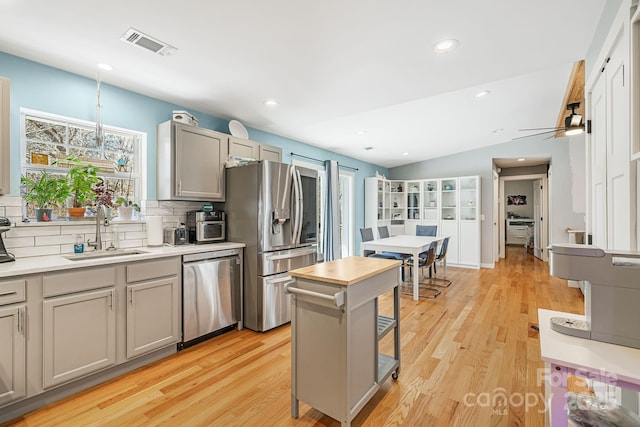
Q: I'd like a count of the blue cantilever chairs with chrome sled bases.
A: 2